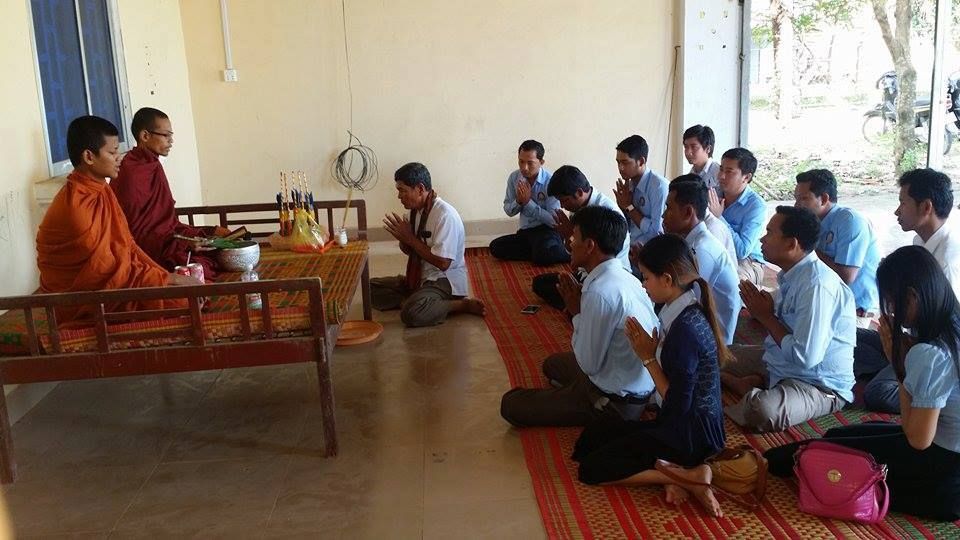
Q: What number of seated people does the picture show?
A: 15